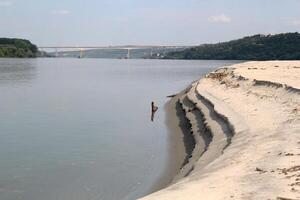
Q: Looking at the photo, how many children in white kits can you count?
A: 0